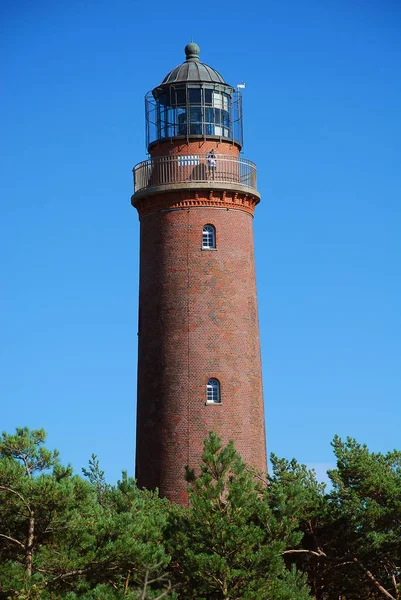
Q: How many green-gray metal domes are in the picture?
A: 1